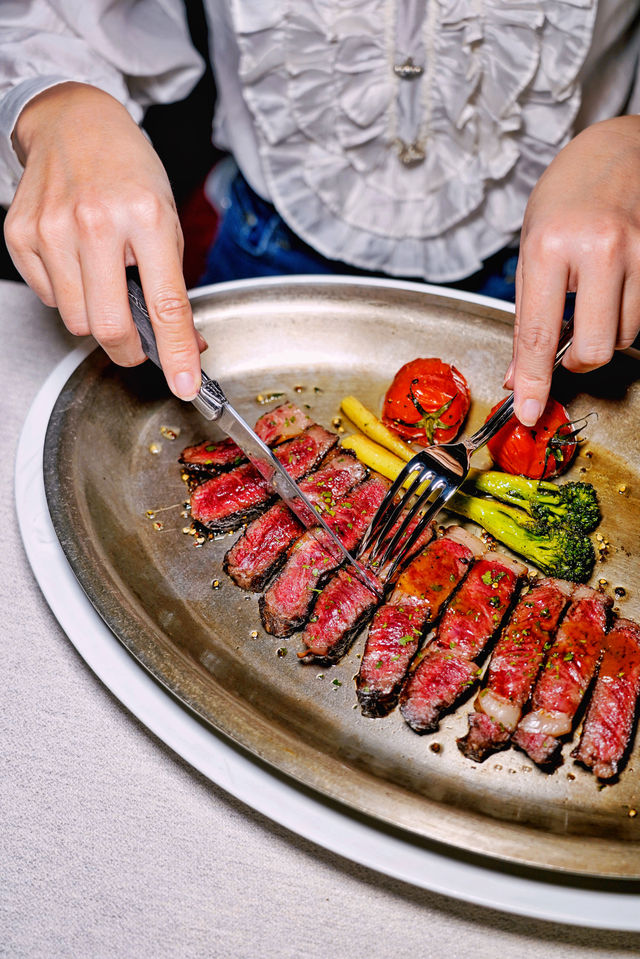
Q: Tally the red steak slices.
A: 10